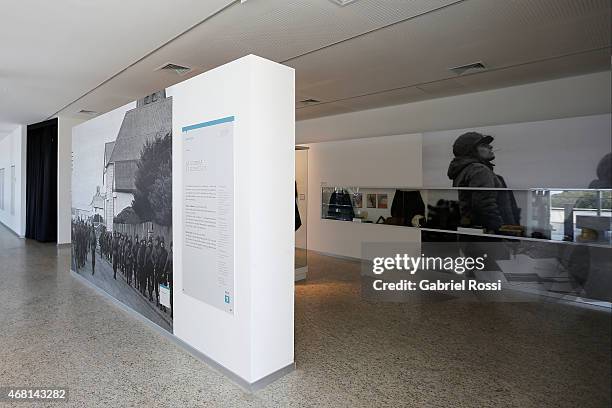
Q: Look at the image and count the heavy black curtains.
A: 1